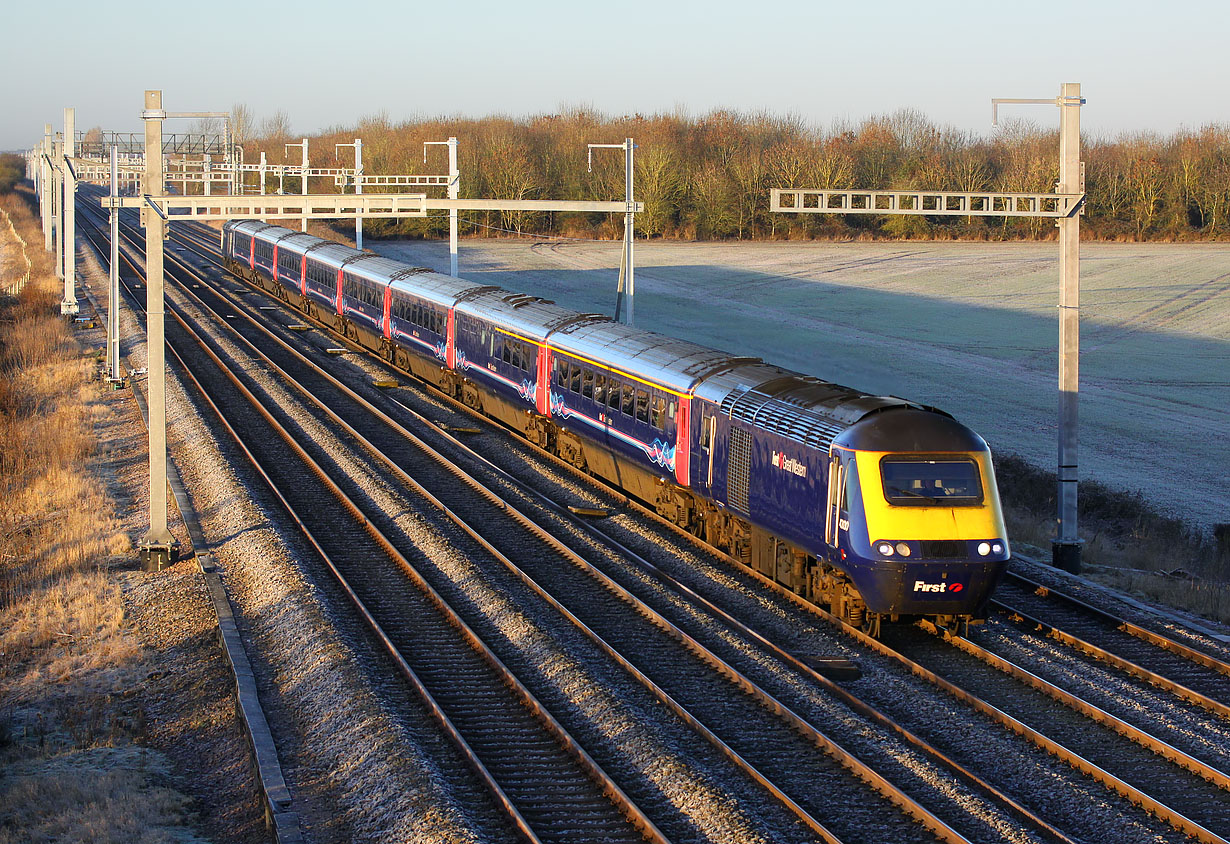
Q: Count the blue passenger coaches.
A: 8